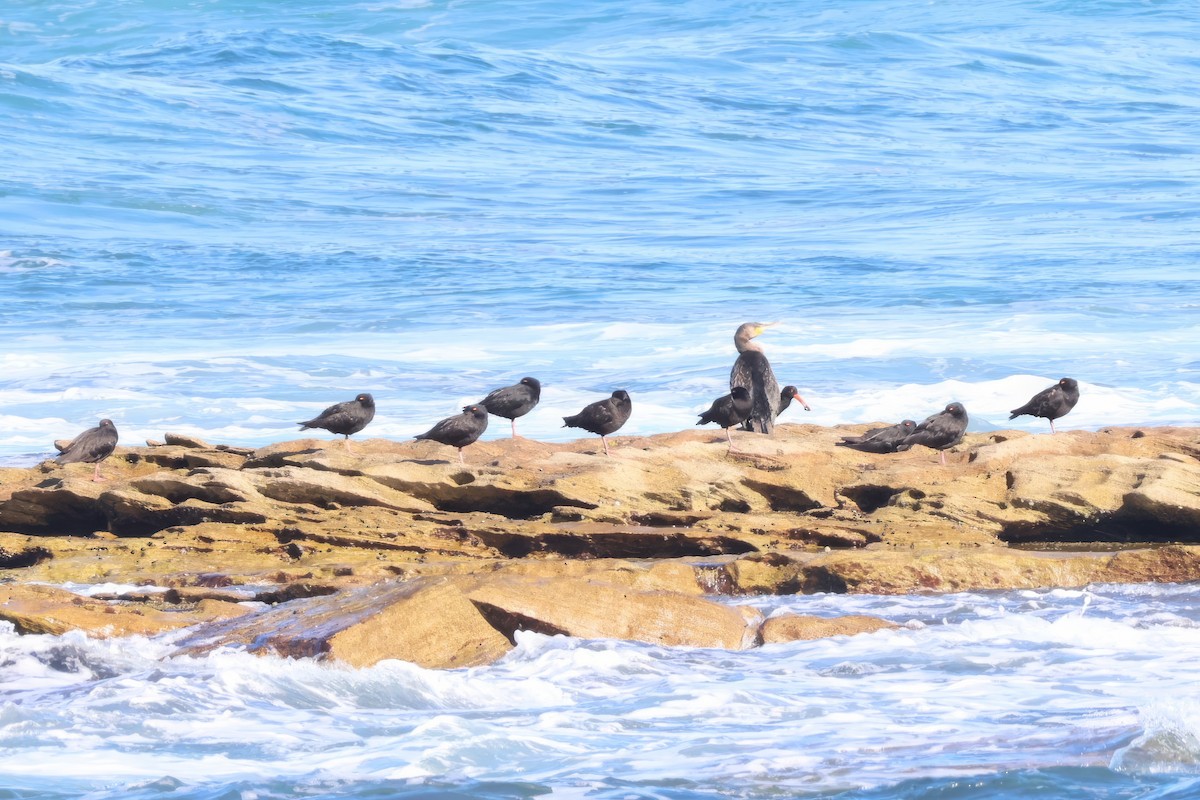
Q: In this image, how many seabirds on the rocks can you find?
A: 11